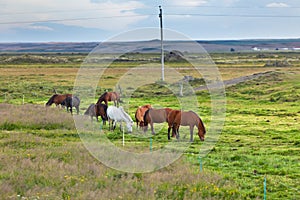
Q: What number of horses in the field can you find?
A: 8